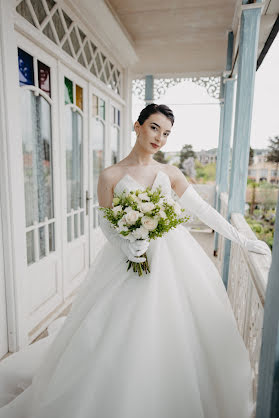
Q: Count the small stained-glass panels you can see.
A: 8